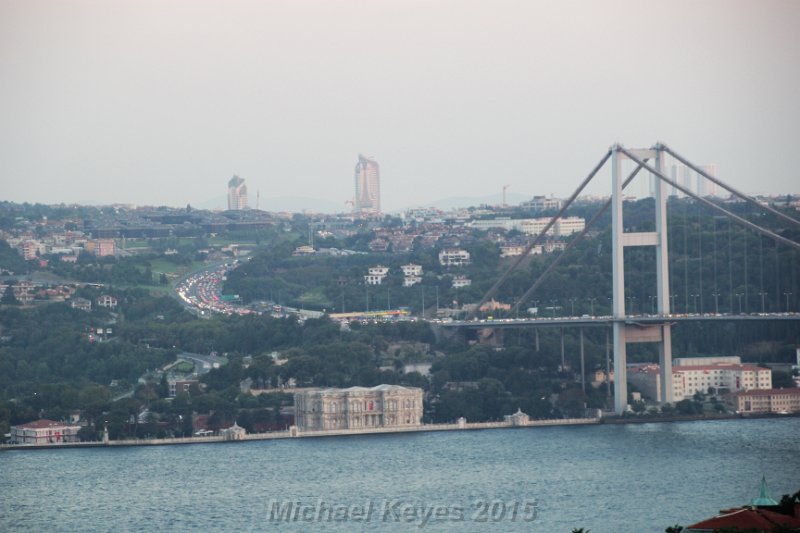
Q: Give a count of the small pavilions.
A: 2